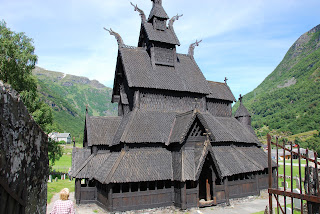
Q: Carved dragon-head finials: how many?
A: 4